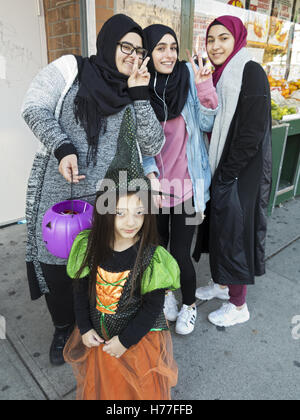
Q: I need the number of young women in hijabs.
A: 3